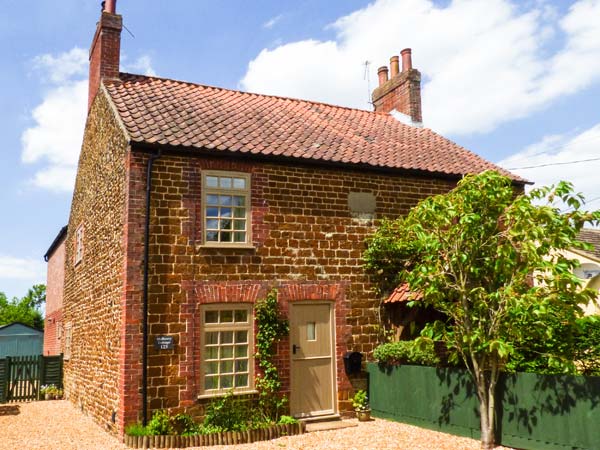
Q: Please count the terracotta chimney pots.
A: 4